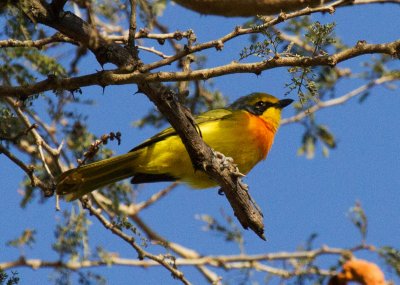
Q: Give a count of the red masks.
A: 0